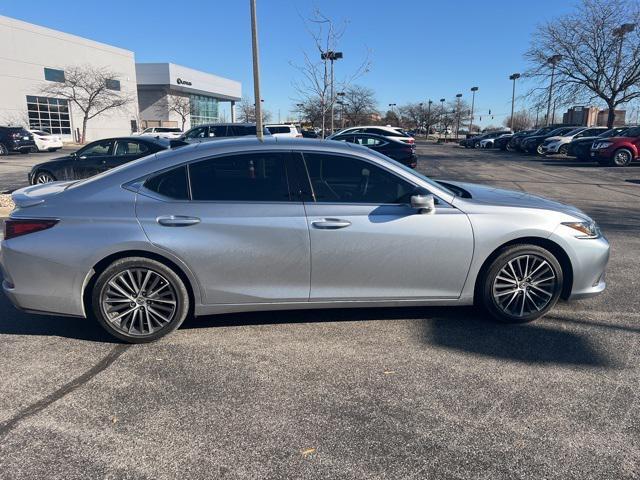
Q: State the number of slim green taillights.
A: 0